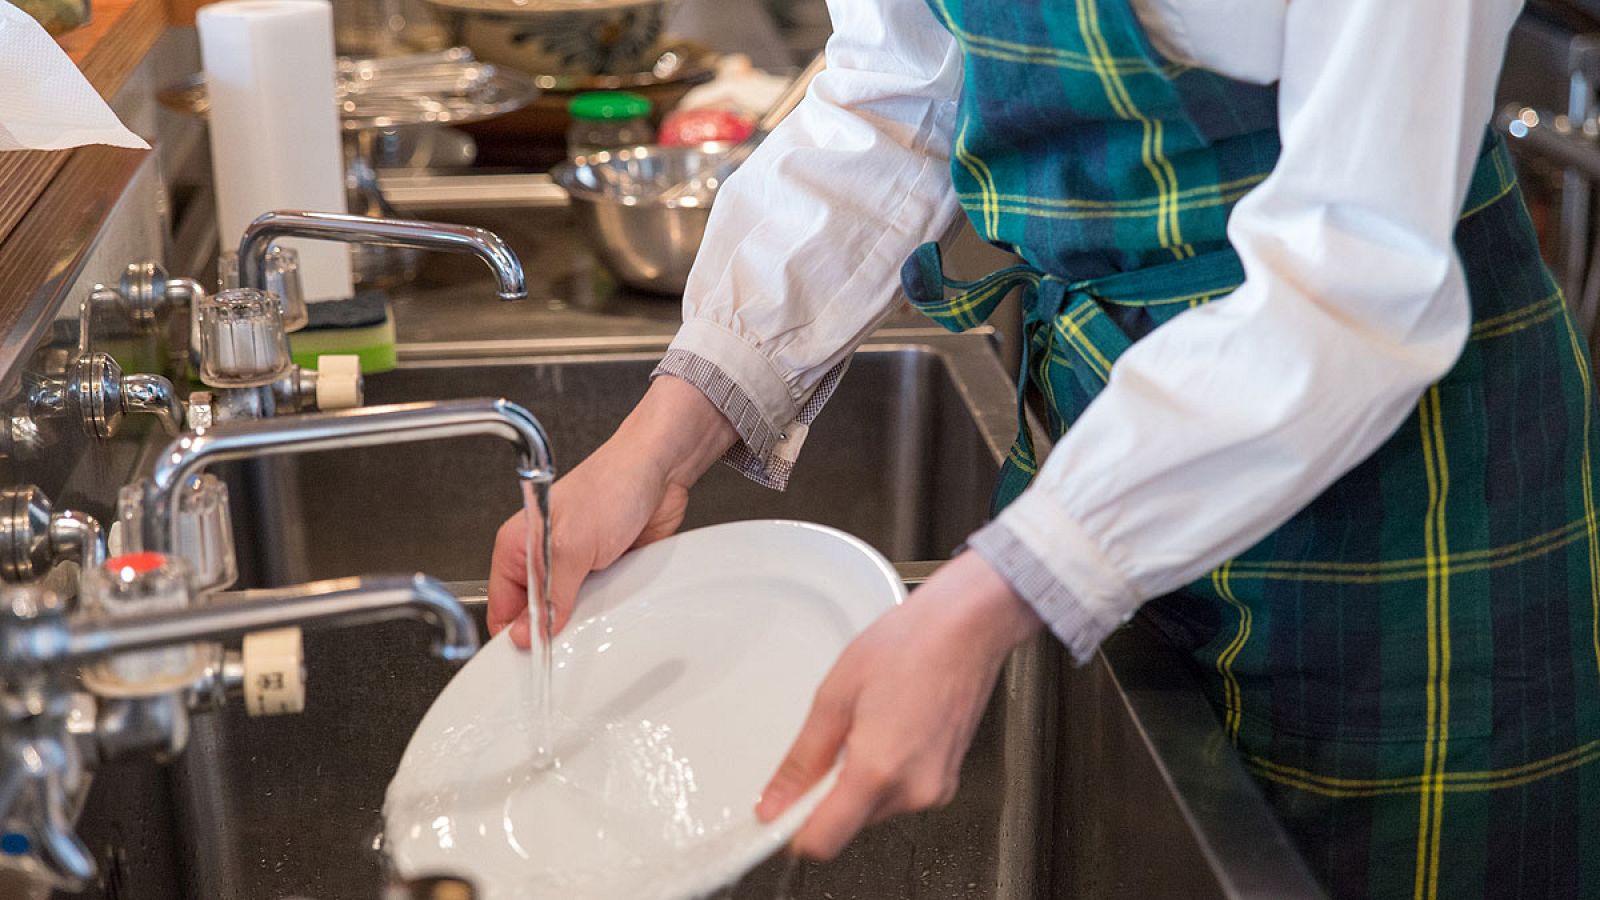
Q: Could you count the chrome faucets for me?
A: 3